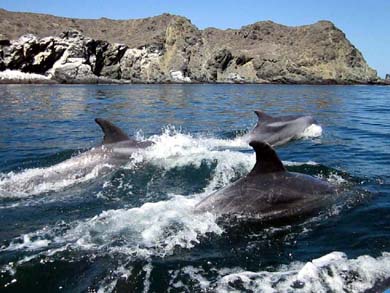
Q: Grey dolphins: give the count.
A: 3